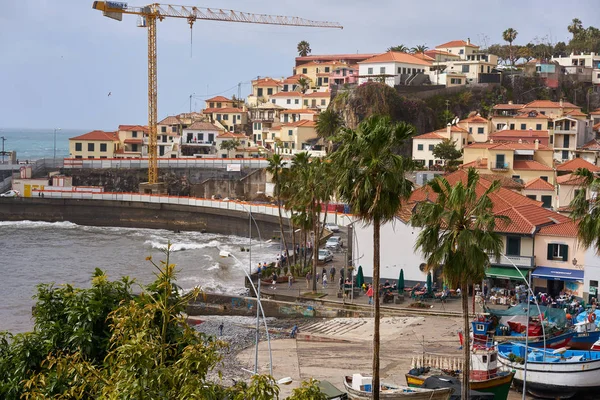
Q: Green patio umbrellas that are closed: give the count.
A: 3